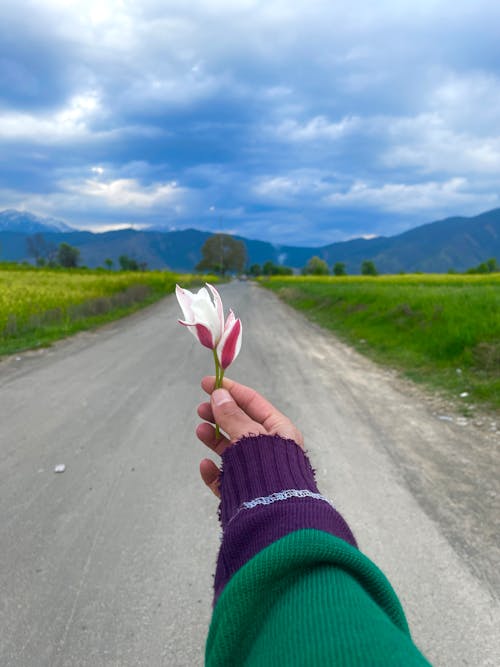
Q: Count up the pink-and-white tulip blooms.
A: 2